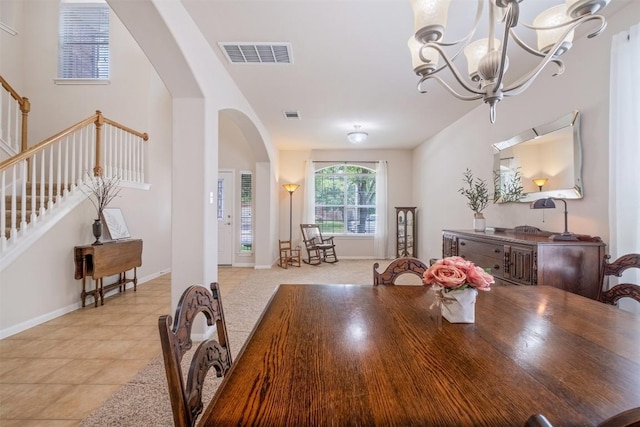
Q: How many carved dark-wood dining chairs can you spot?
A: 4